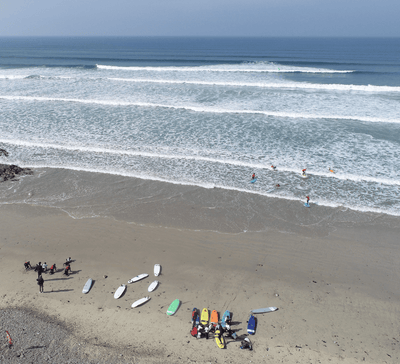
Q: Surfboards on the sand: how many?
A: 14